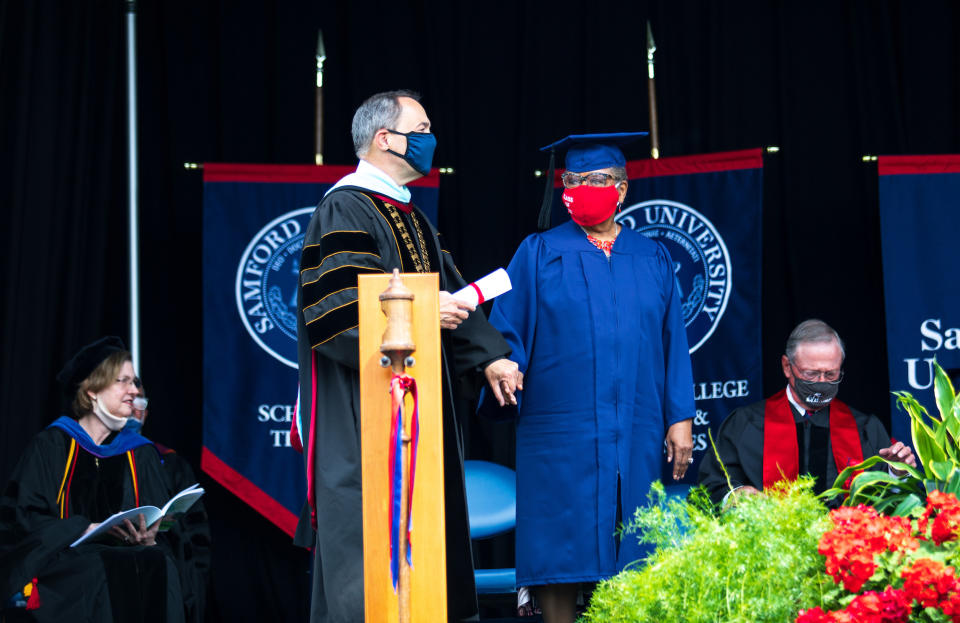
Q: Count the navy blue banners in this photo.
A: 3